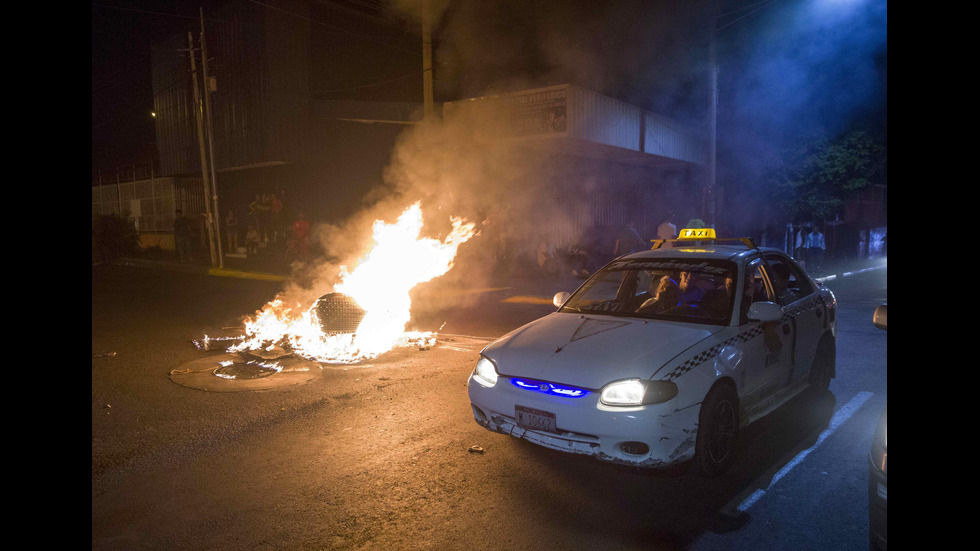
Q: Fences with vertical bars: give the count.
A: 1